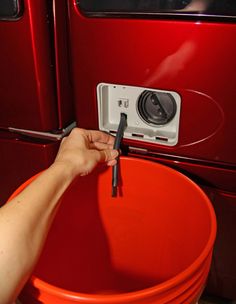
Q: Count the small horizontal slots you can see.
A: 3